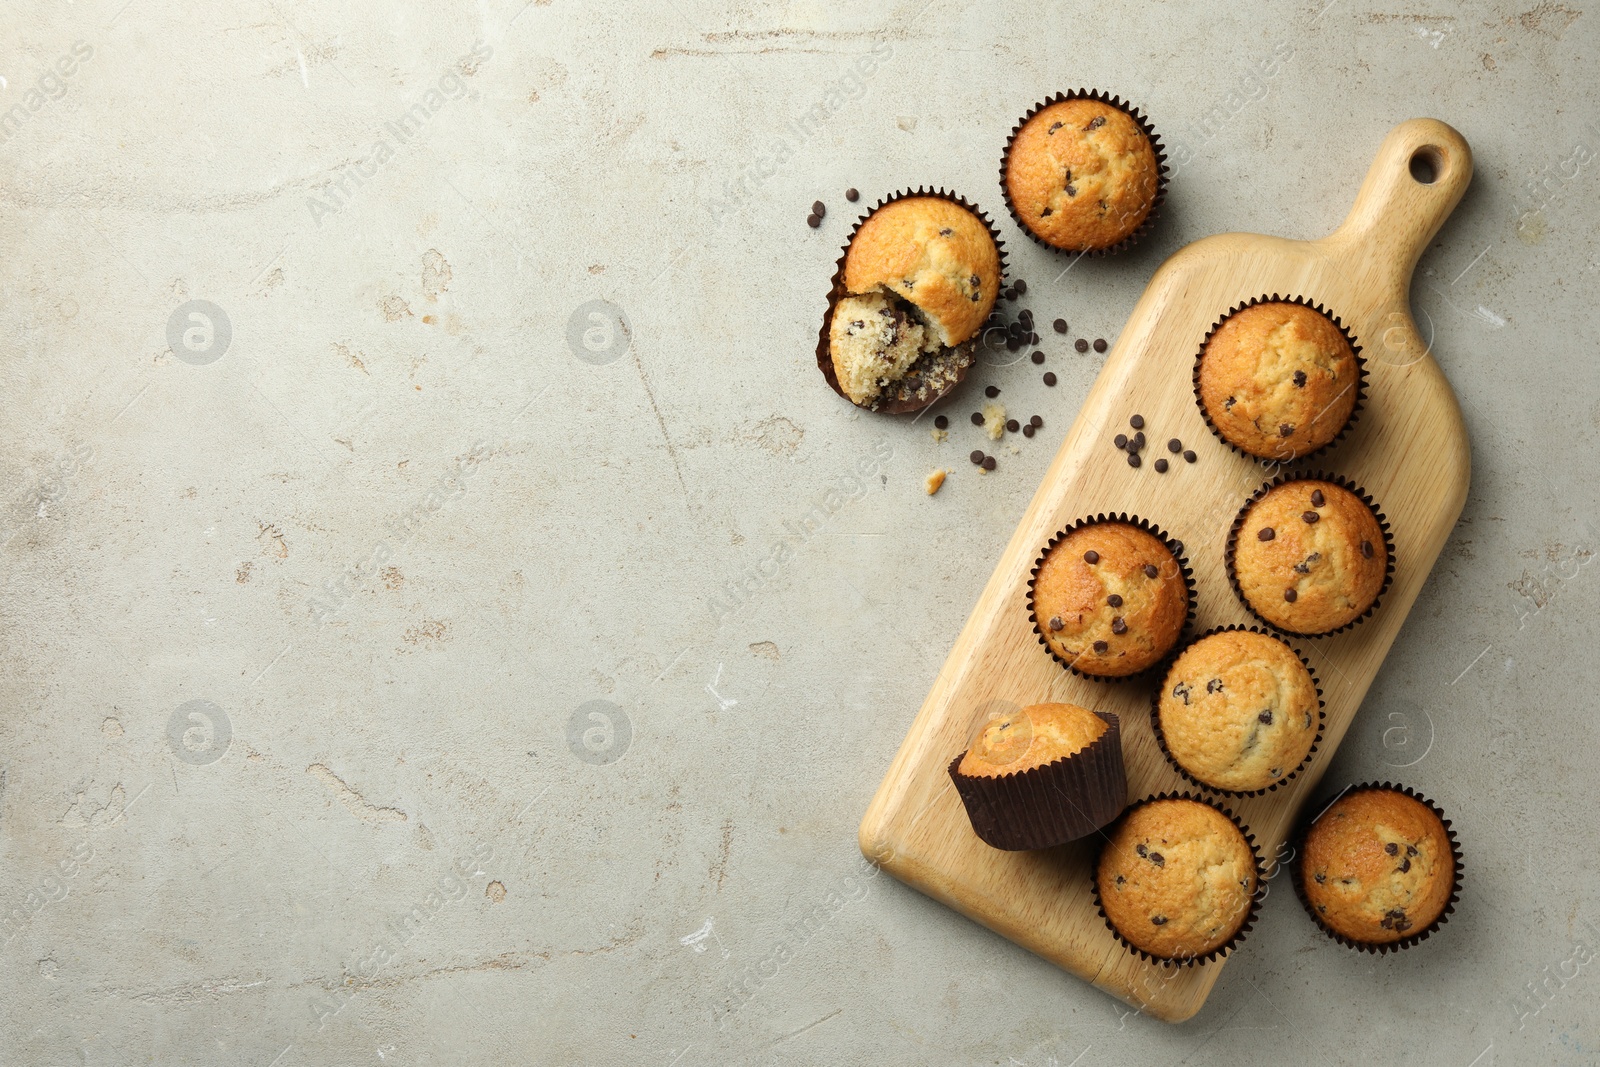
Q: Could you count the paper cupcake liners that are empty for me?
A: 0